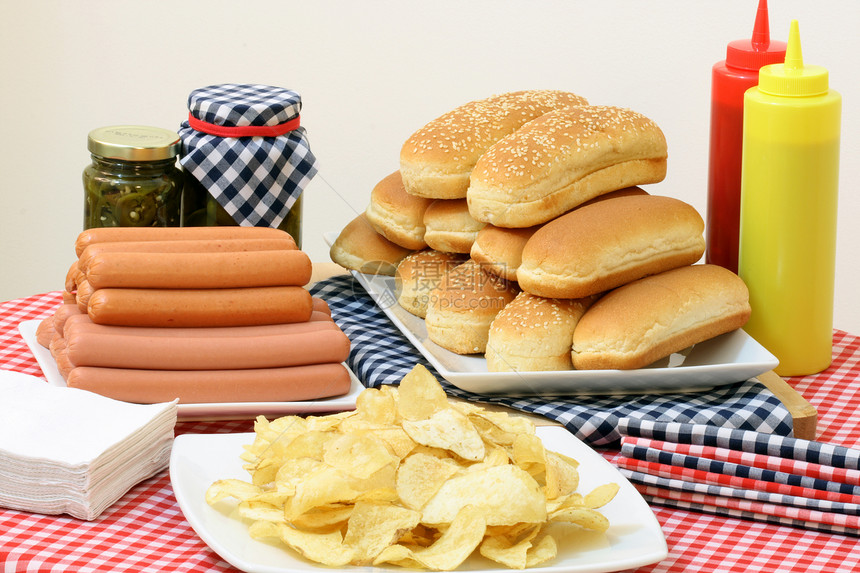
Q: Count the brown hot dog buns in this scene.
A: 11